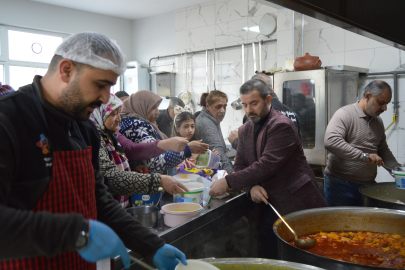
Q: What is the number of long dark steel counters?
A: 1